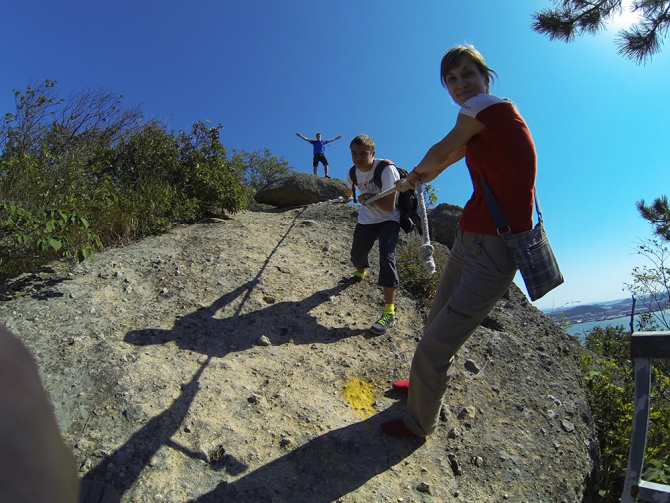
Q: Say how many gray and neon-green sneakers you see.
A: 2